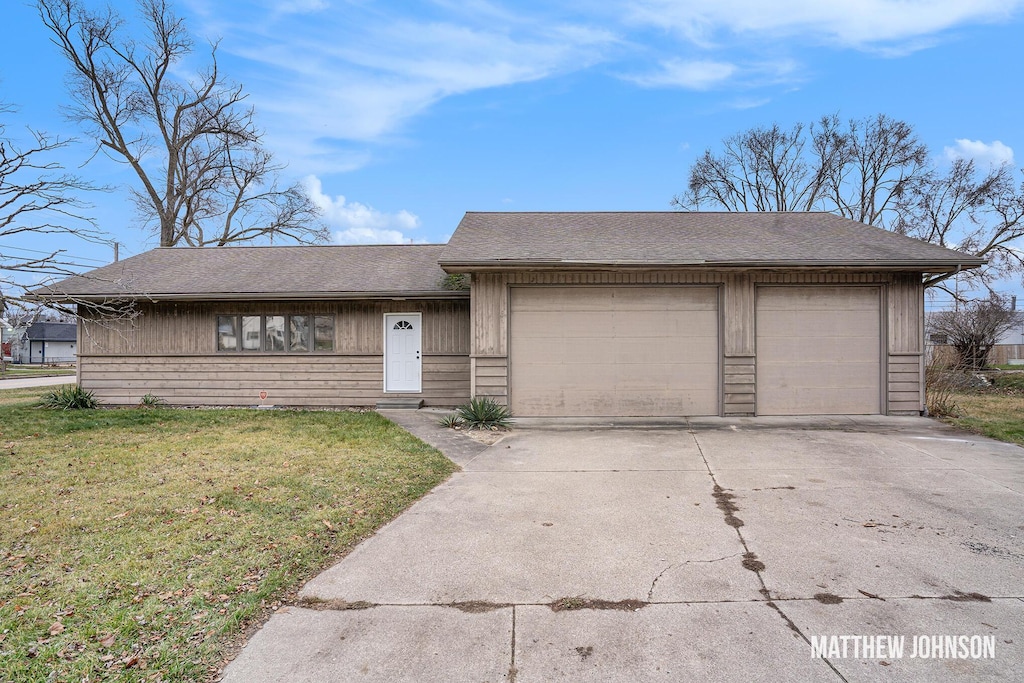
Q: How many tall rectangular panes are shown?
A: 5